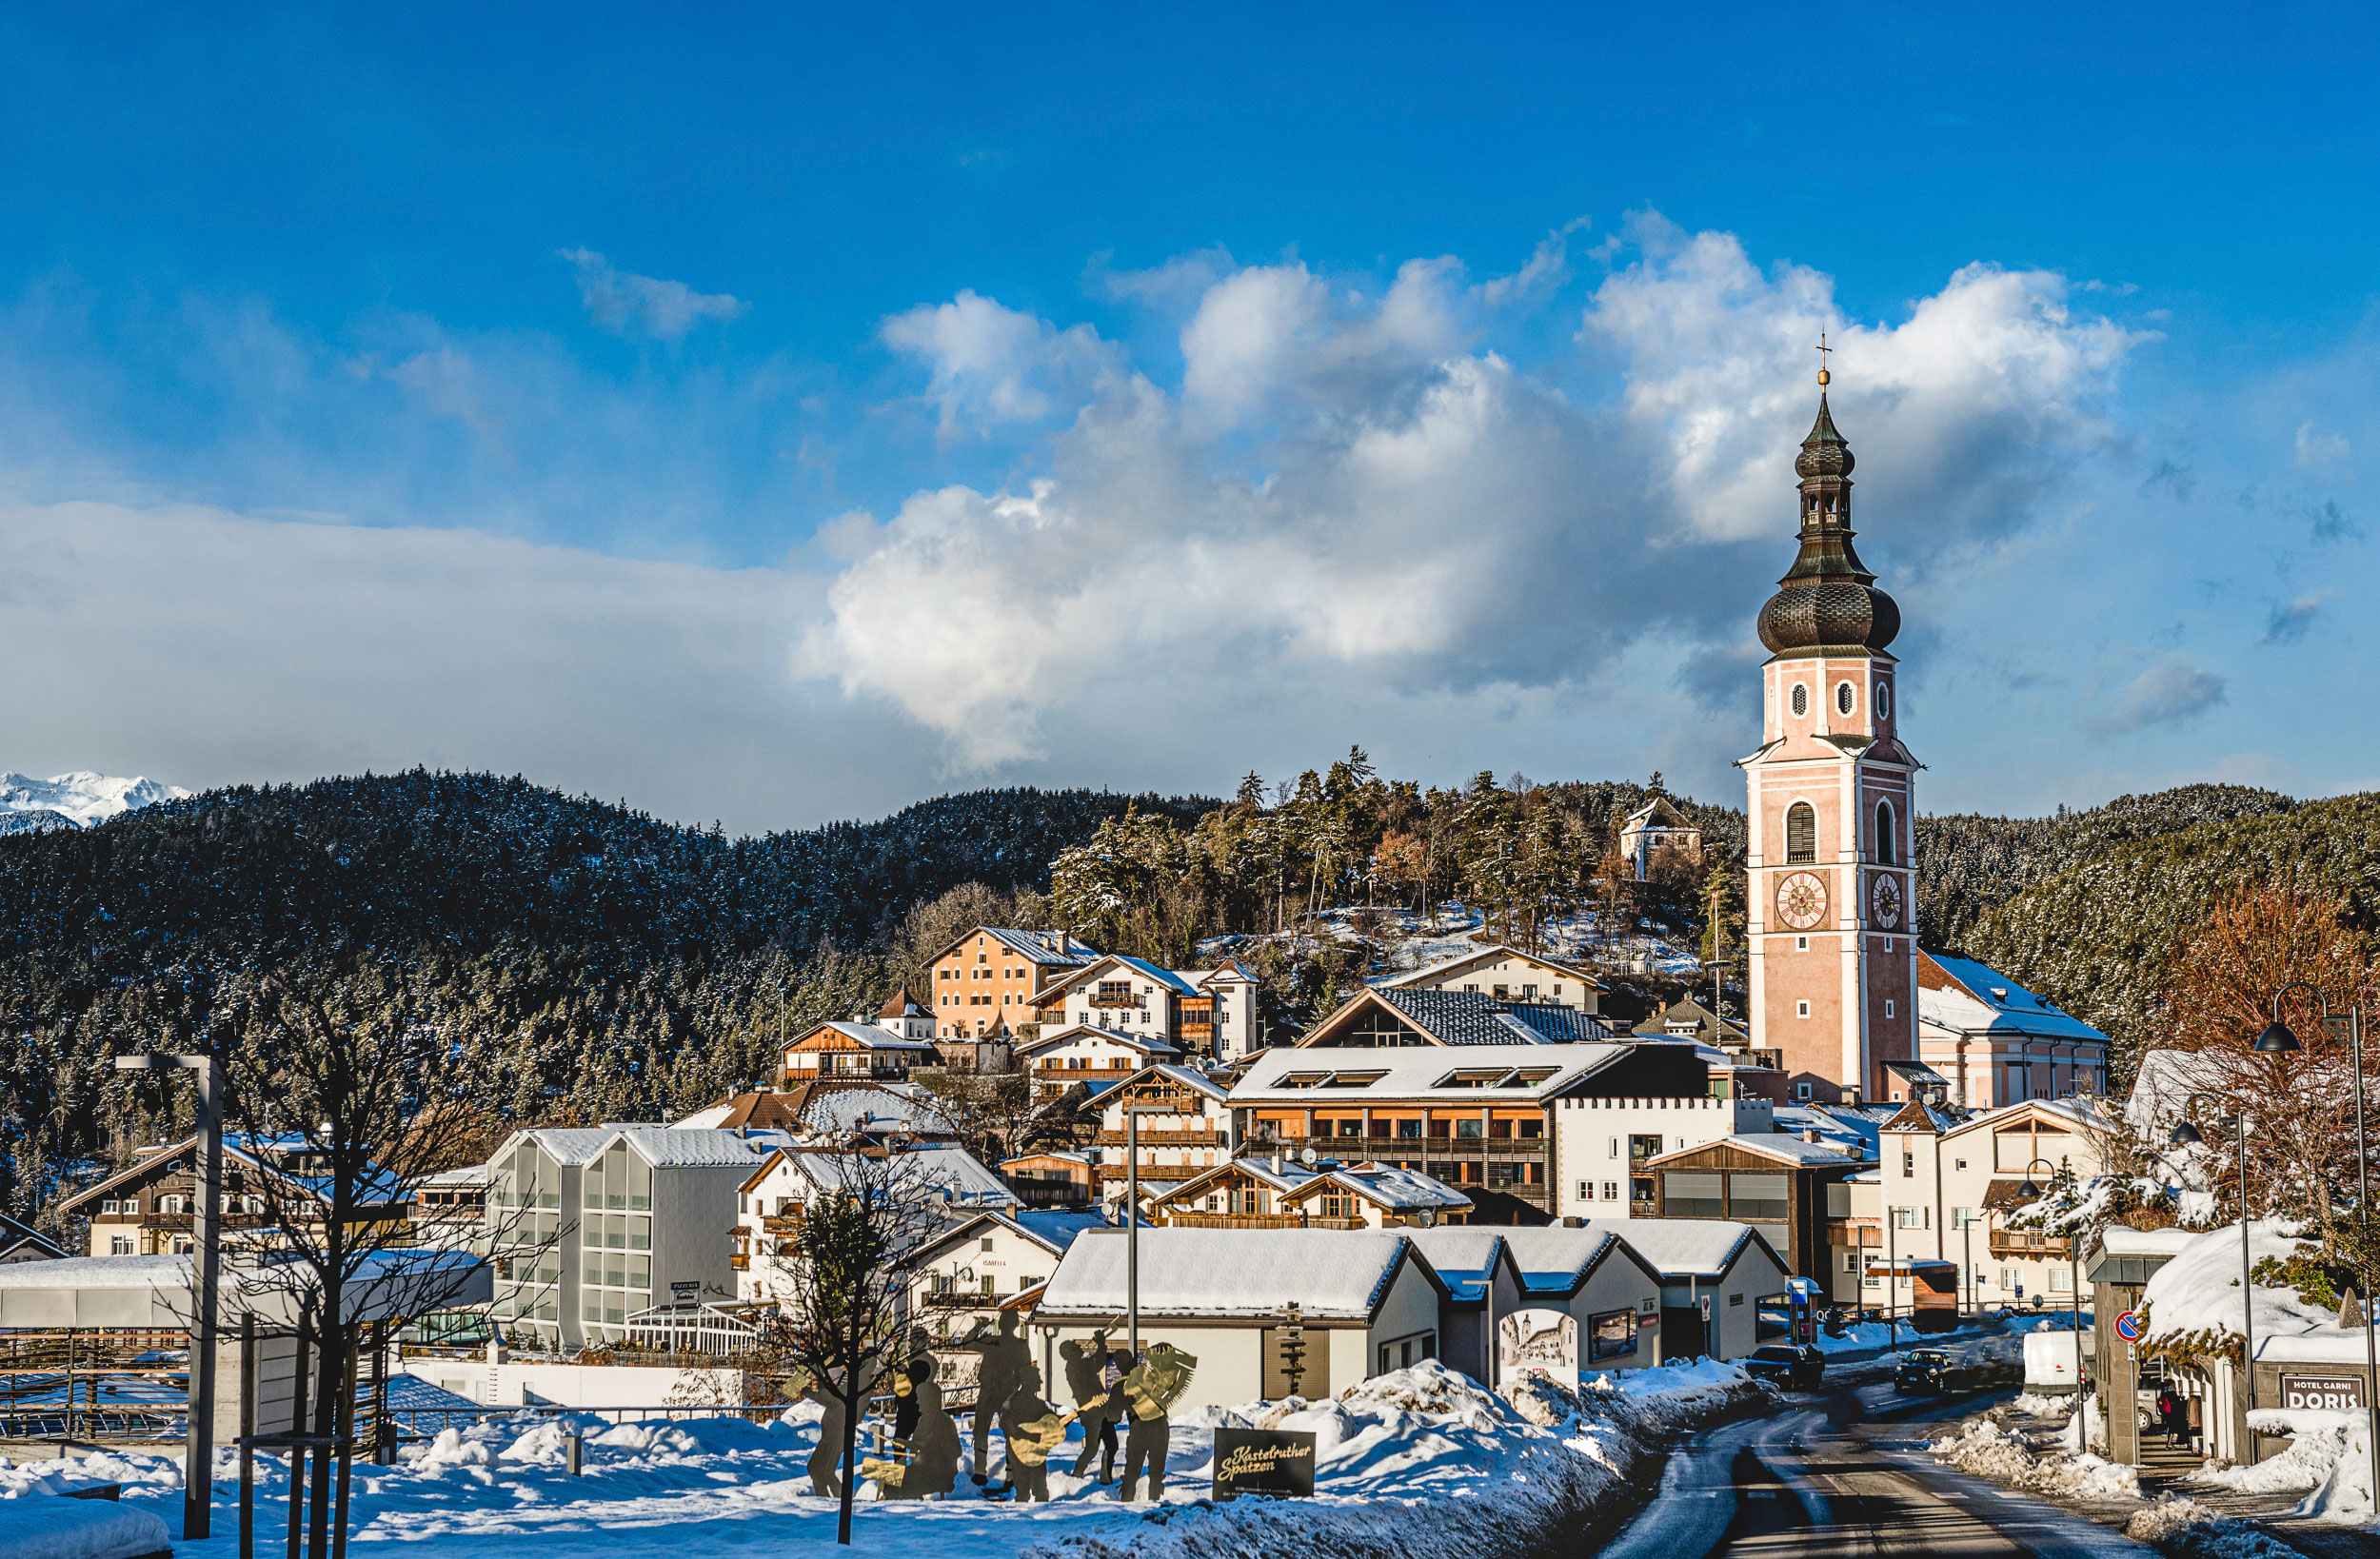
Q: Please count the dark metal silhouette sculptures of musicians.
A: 7